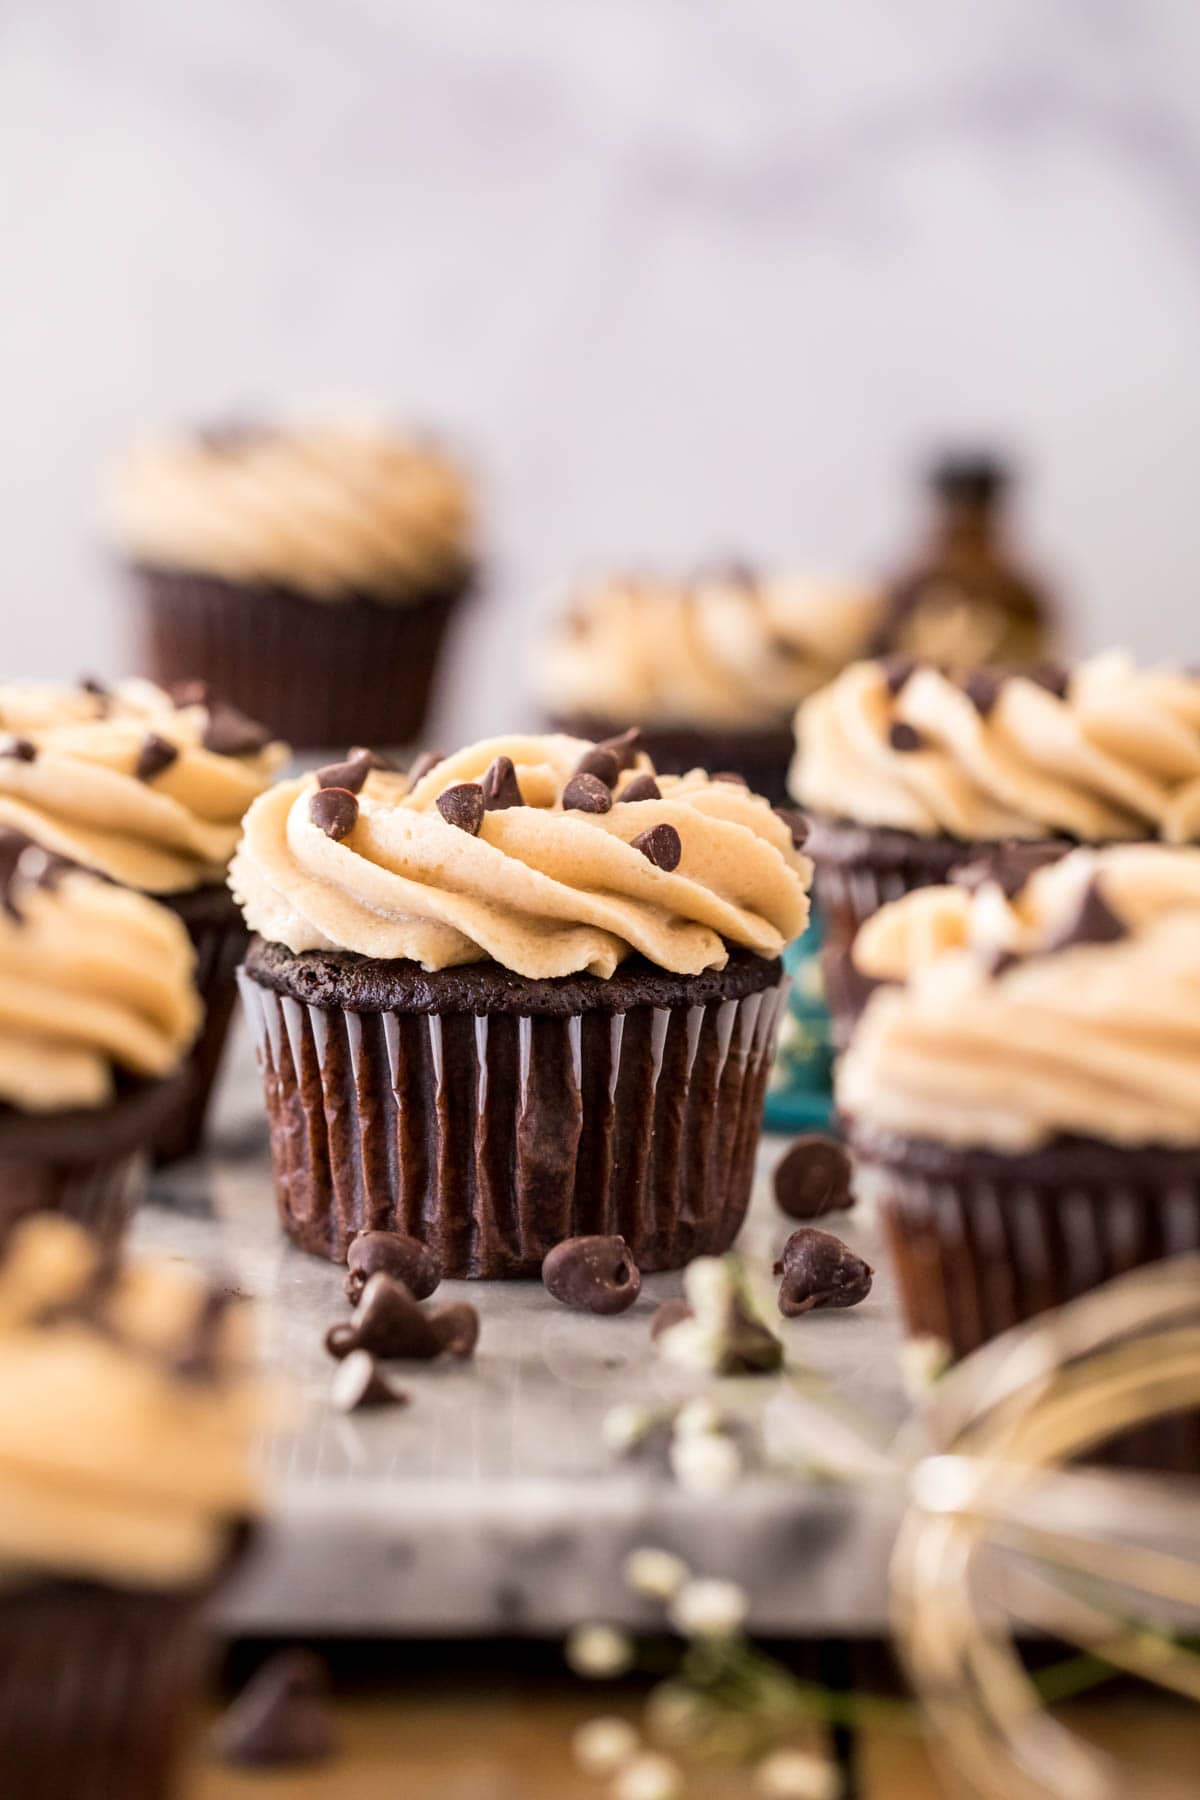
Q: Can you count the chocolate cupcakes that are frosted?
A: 8